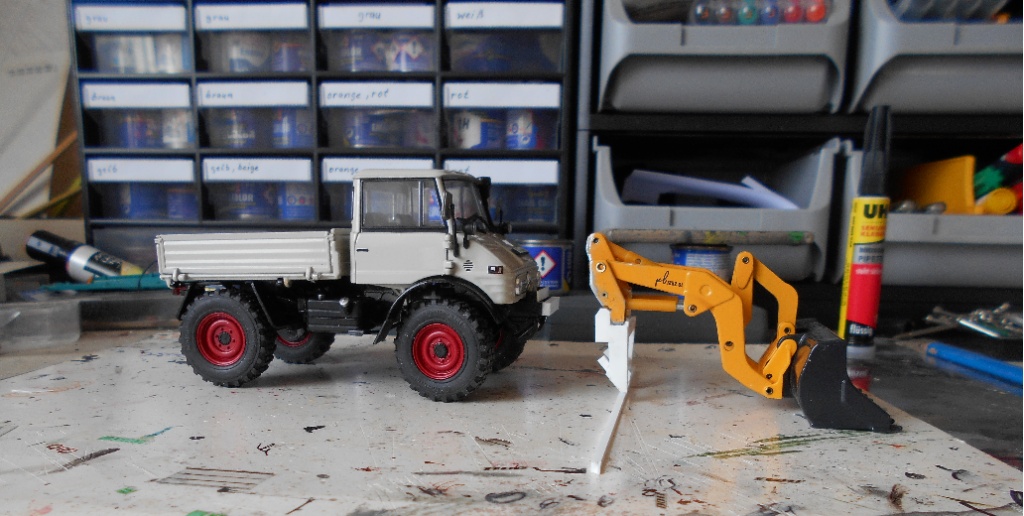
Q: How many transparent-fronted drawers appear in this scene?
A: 12